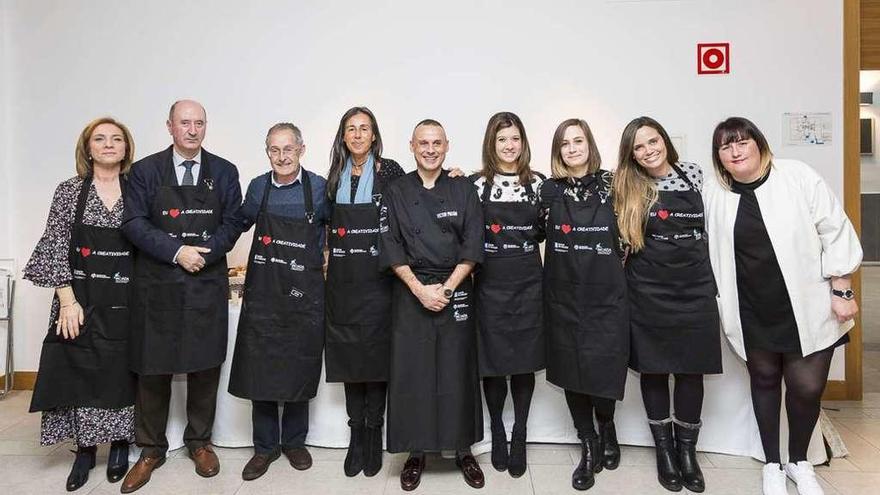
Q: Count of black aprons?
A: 8